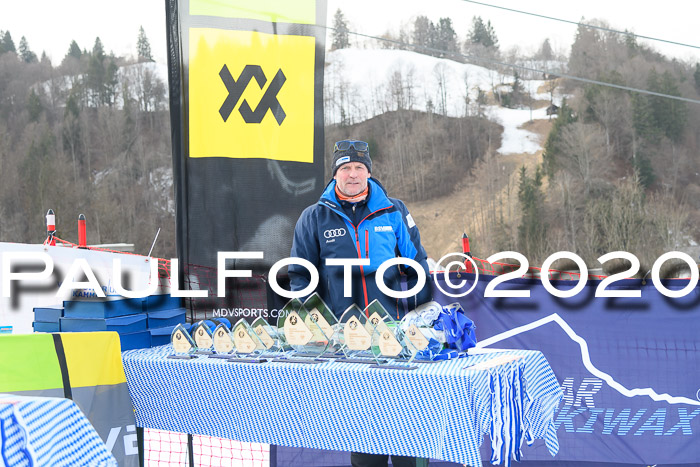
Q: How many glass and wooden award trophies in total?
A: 11